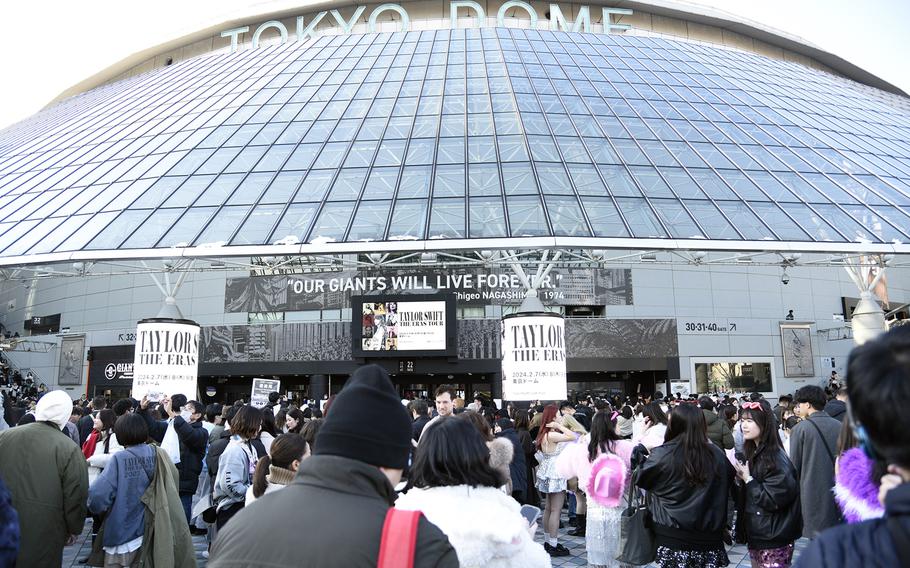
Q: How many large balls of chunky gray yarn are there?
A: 0